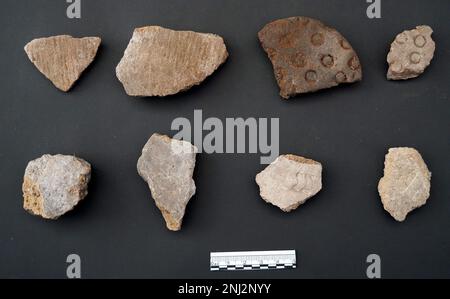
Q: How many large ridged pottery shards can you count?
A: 2